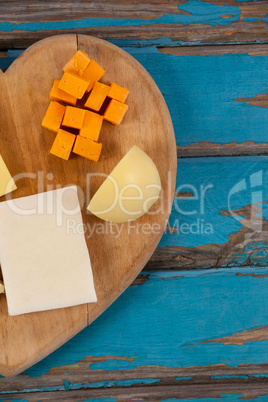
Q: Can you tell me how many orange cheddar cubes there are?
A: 12